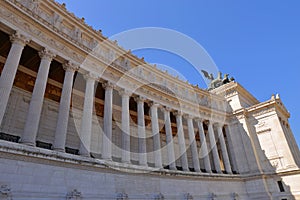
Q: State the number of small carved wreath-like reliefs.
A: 7